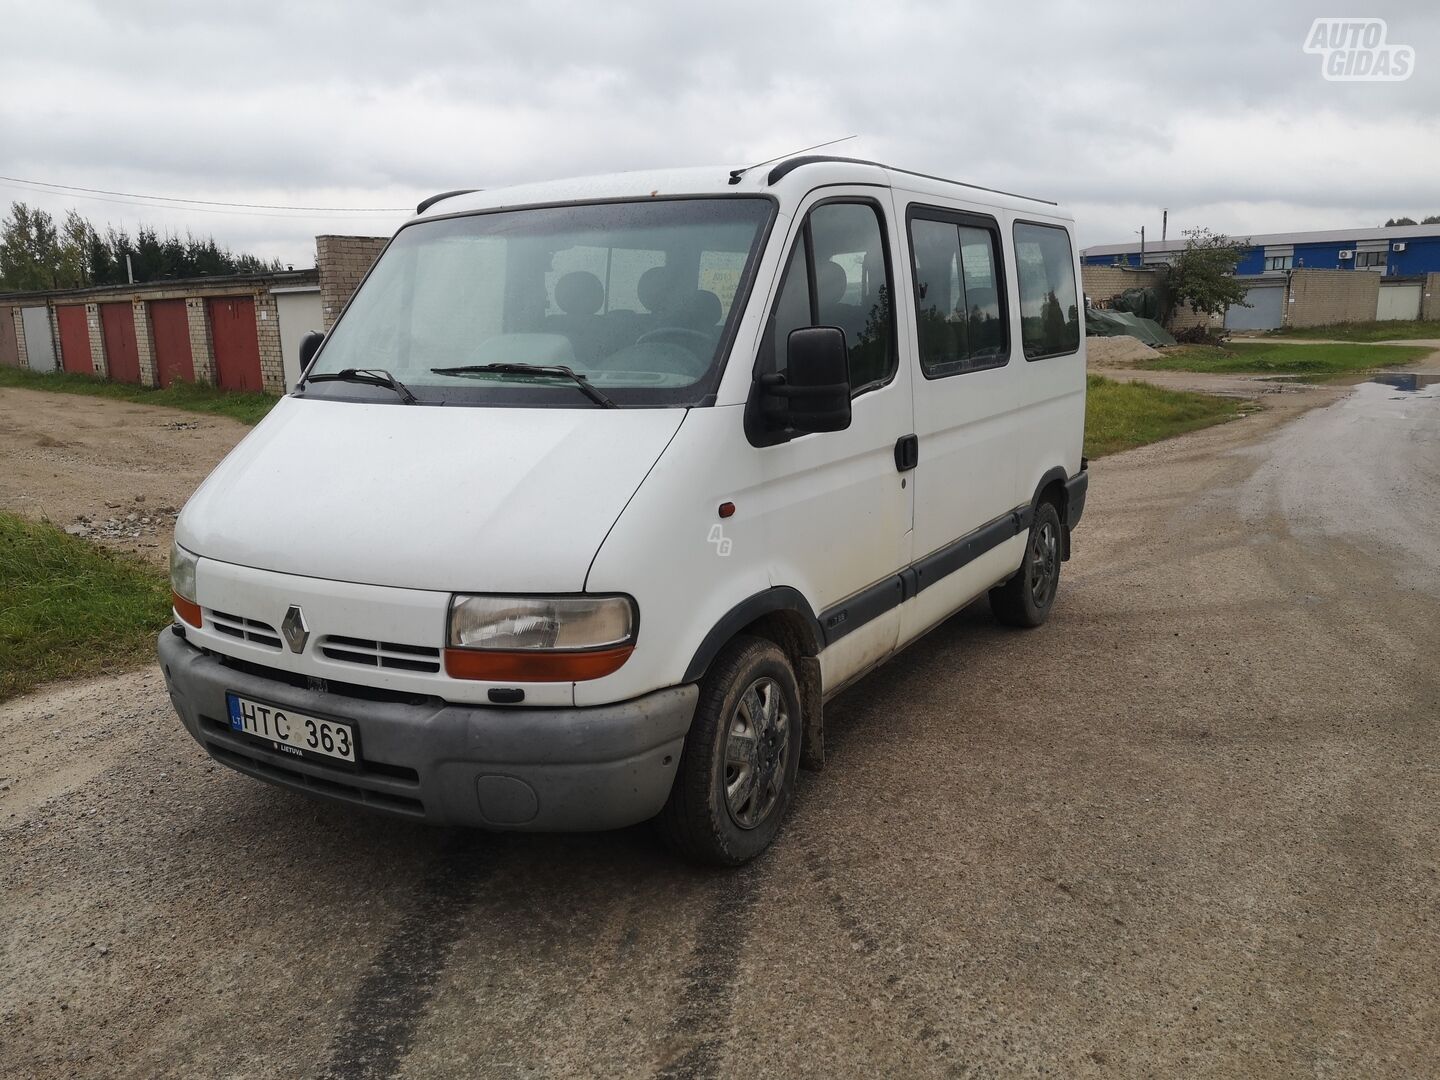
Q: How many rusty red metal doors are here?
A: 4